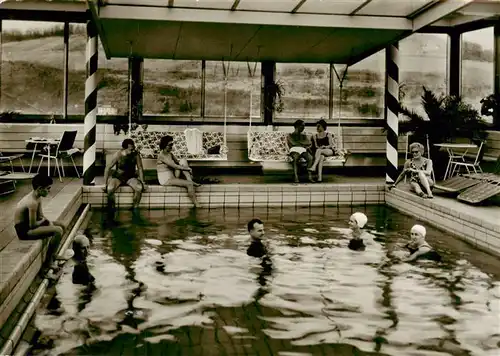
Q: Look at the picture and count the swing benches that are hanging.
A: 2